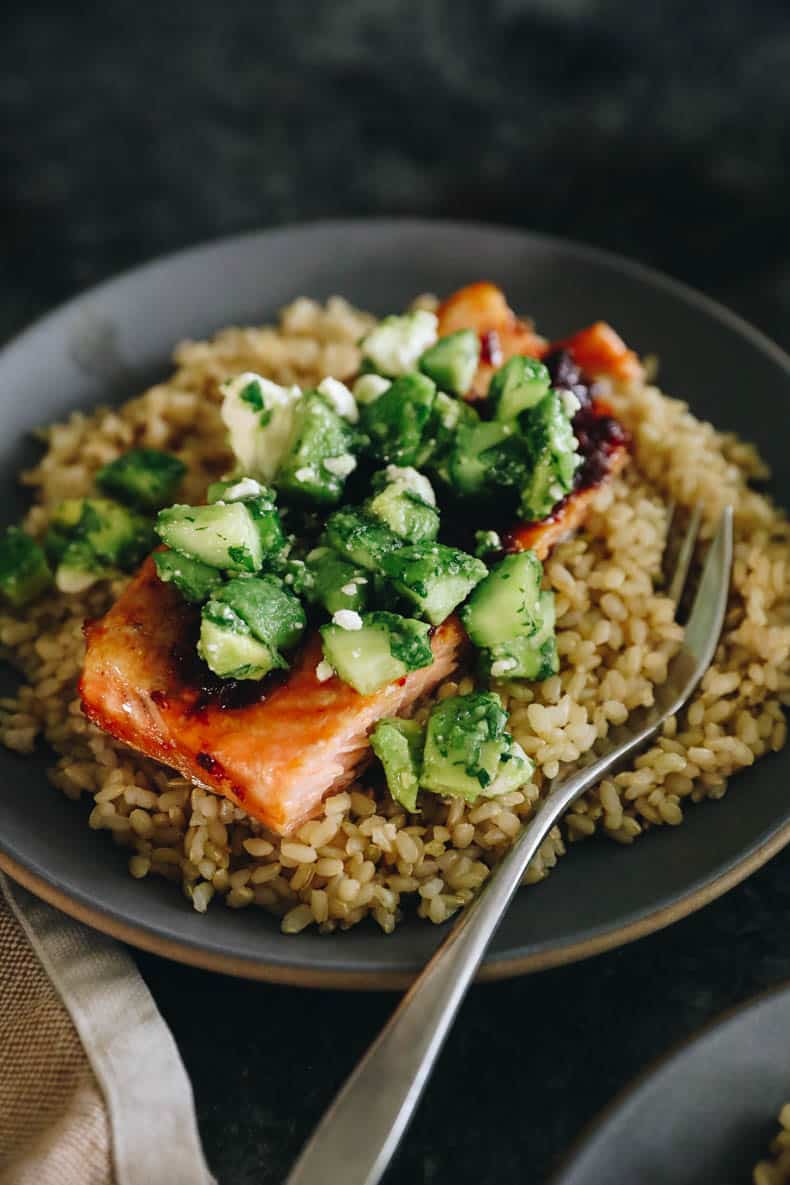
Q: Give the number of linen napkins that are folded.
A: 1